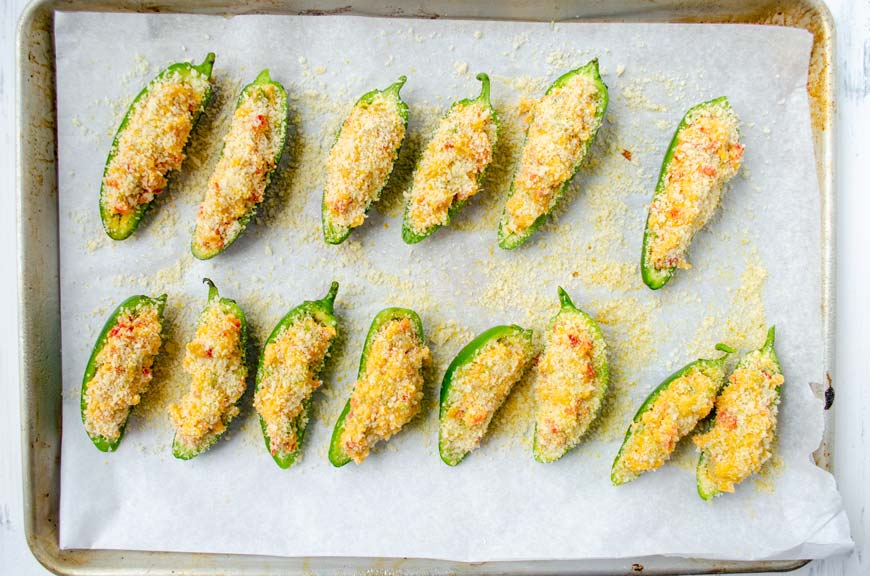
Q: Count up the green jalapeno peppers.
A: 14